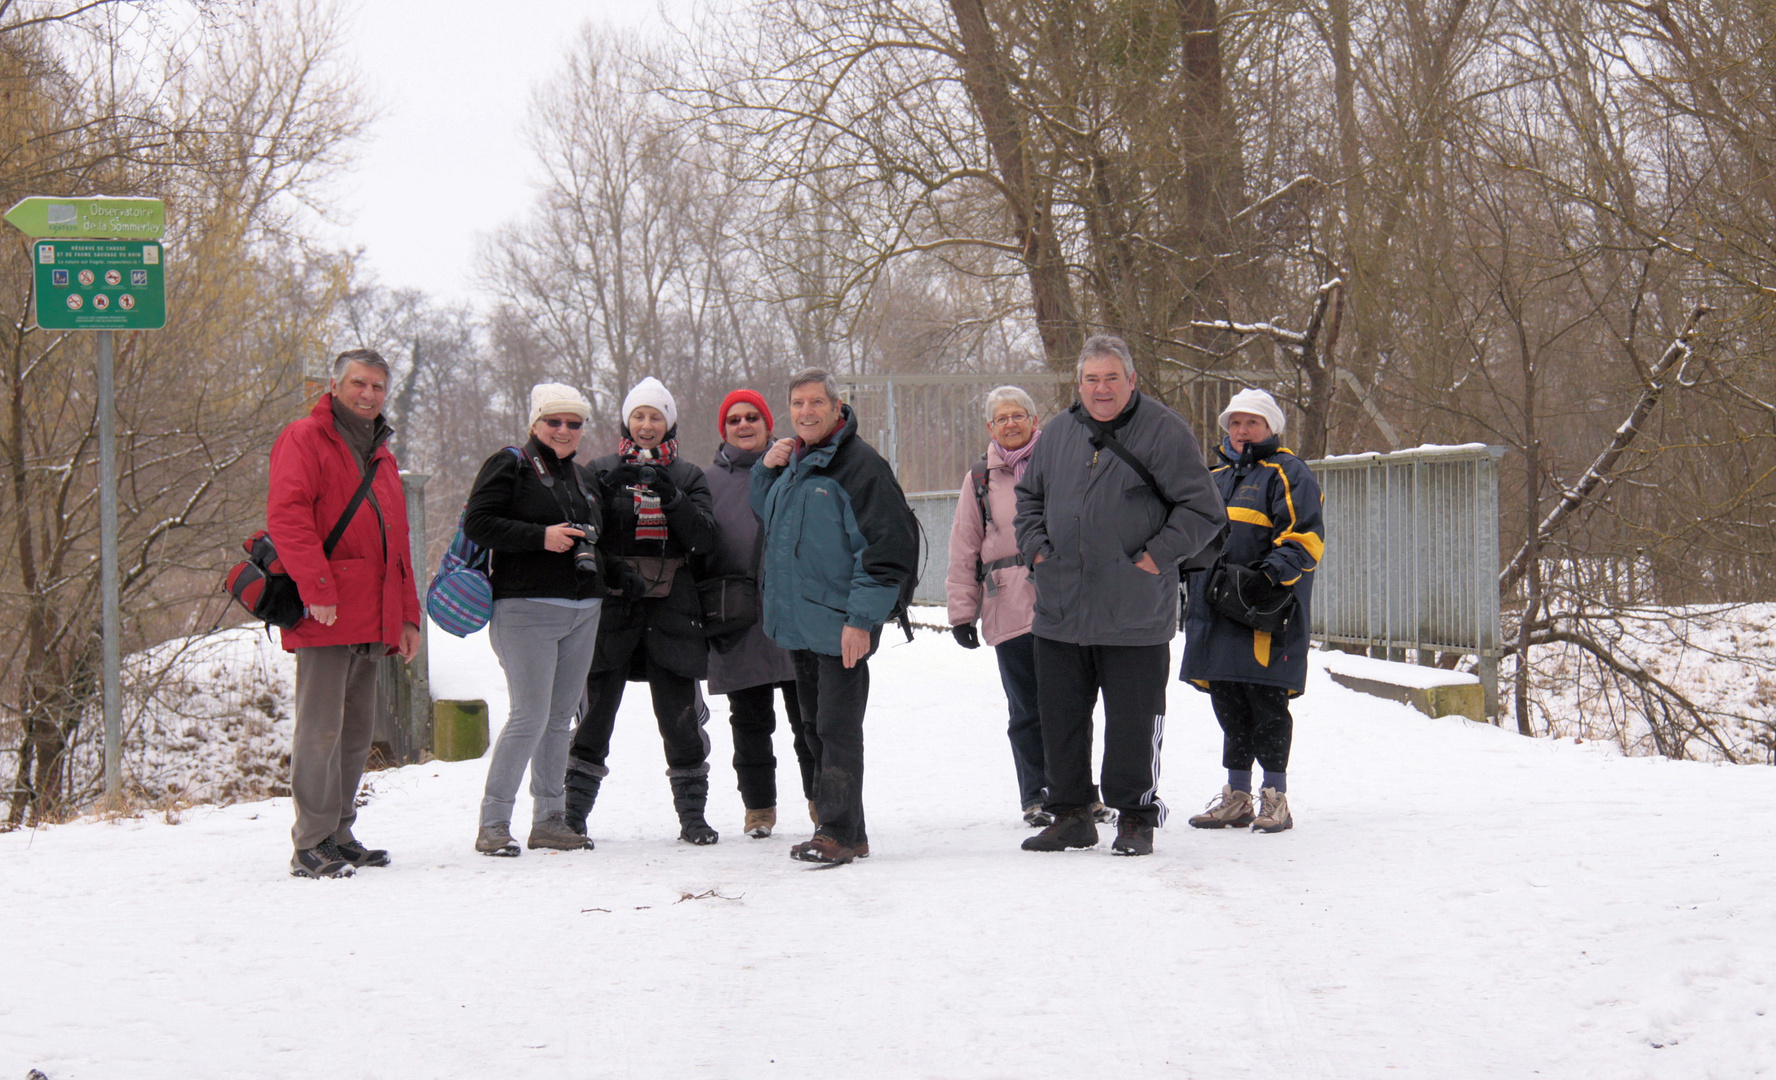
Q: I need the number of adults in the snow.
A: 8